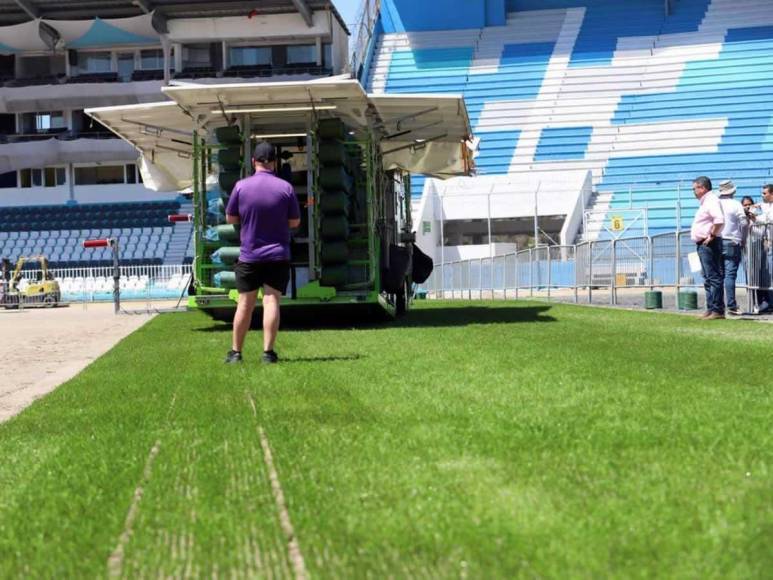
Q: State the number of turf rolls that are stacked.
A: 14